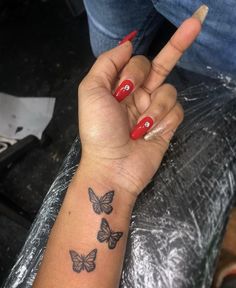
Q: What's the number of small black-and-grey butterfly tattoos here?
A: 3